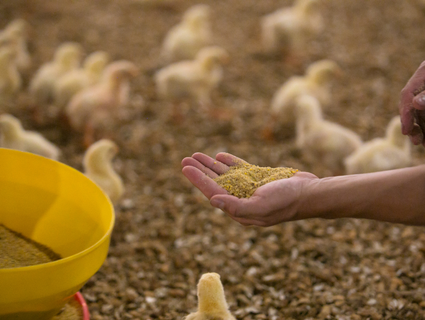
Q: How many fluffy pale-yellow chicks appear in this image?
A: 14